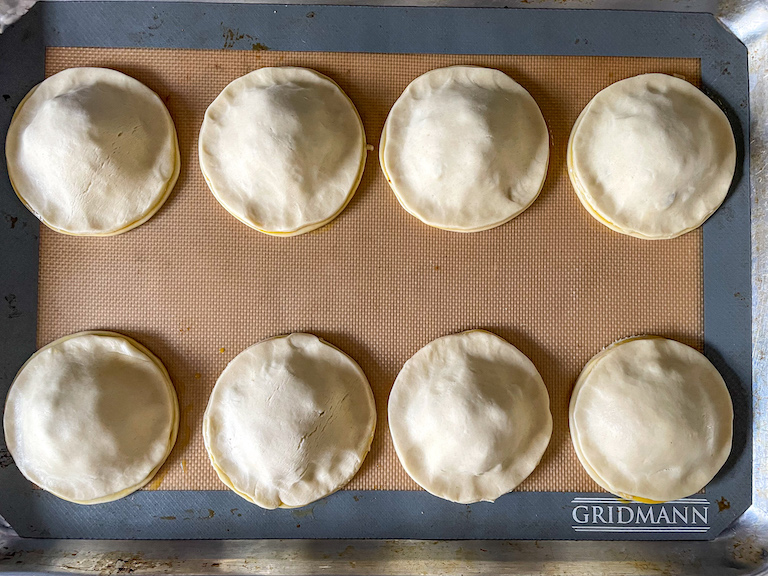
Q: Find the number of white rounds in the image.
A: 8